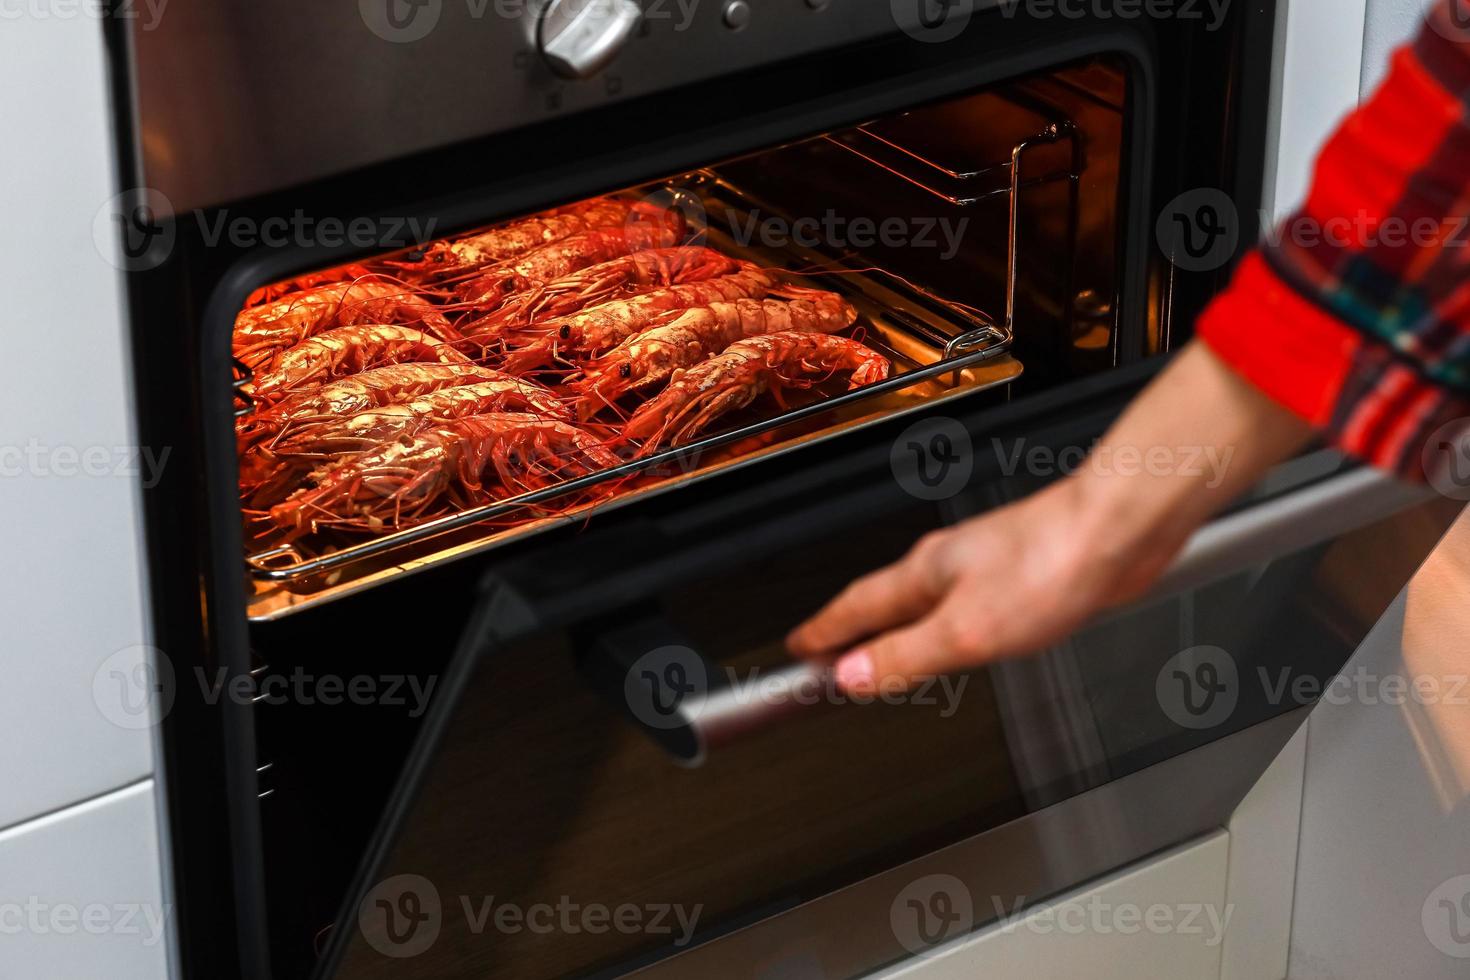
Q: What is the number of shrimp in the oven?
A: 12